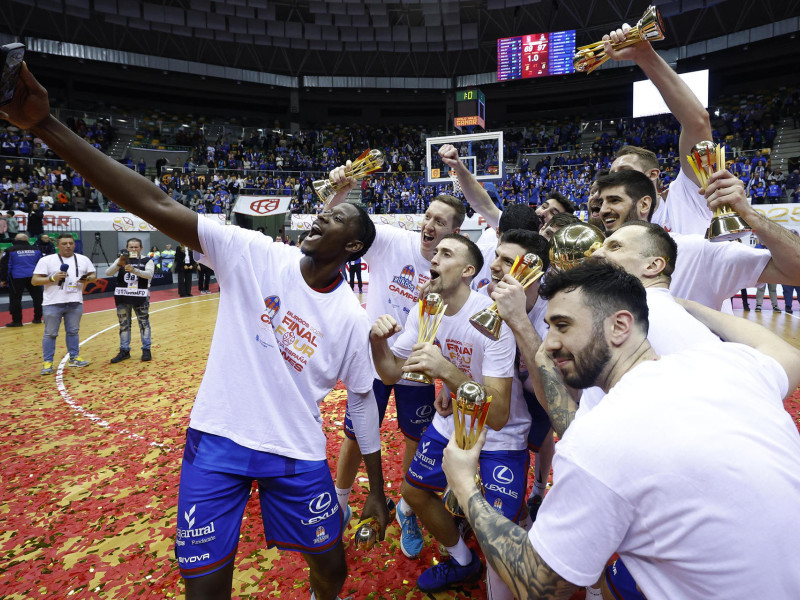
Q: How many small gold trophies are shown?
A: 7